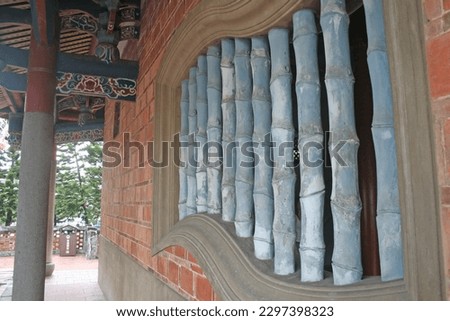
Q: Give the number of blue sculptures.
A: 11